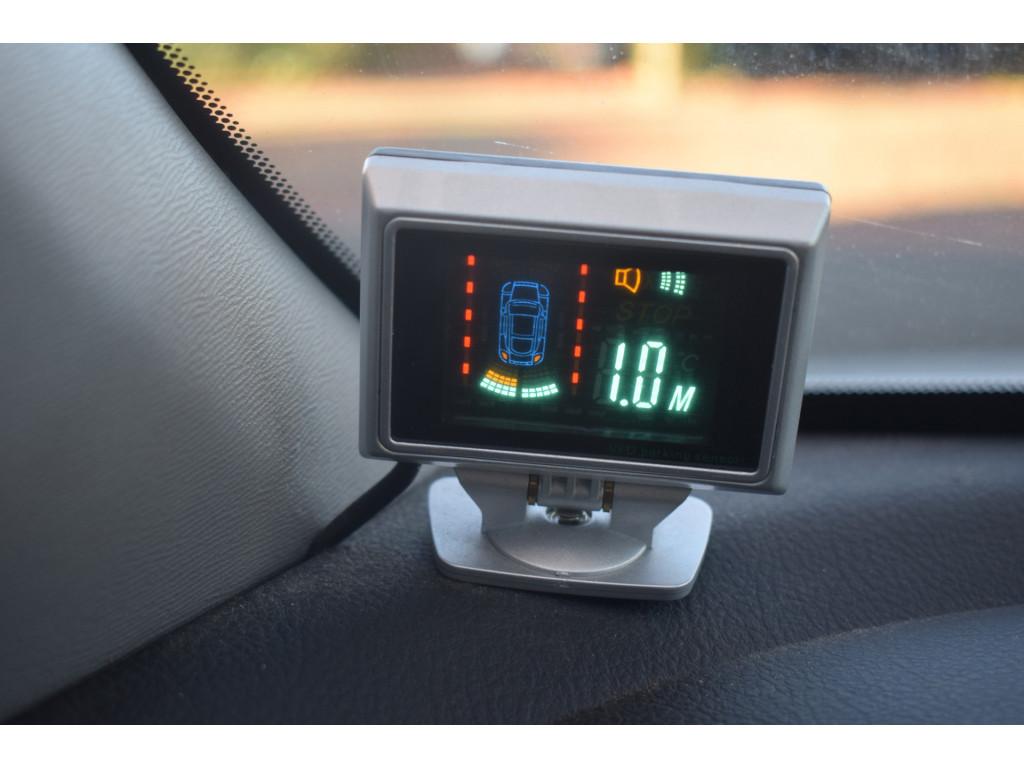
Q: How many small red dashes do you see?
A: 10